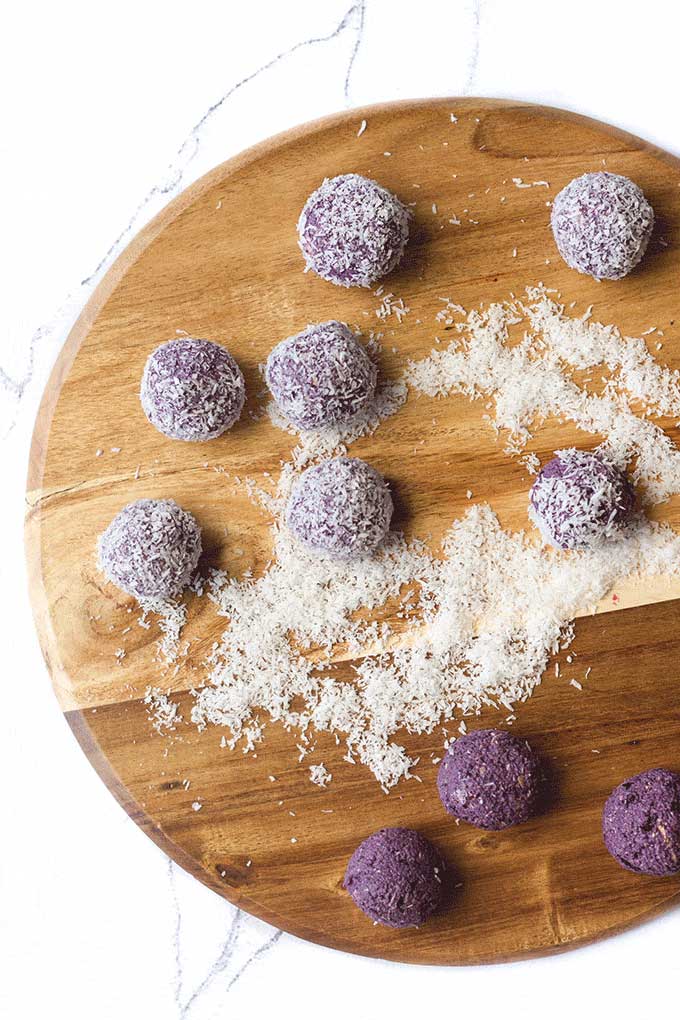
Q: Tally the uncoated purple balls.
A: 3